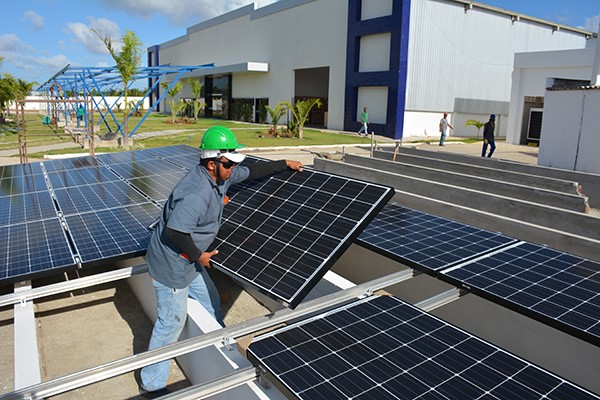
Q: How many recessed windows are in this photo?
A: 3